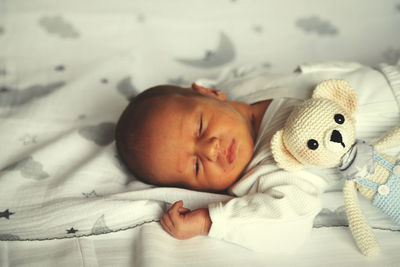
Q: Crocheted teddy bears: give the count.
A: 1